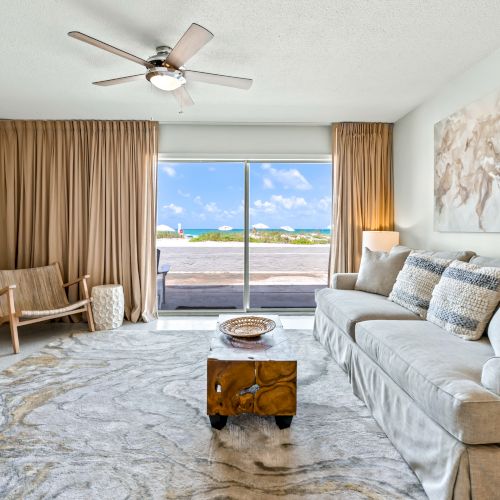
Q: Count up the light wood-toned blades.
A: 5